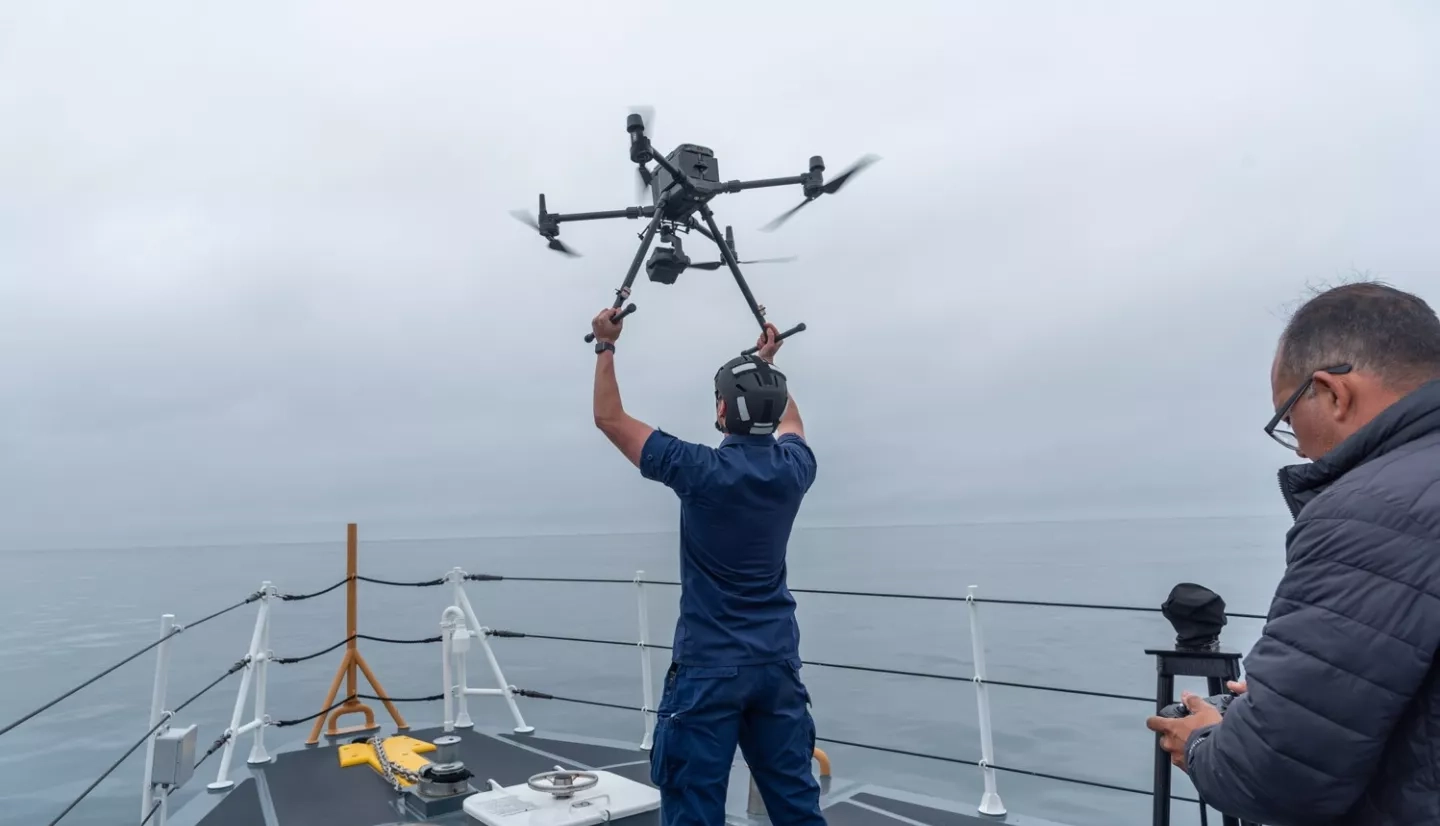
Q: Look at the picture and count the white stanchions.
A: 5